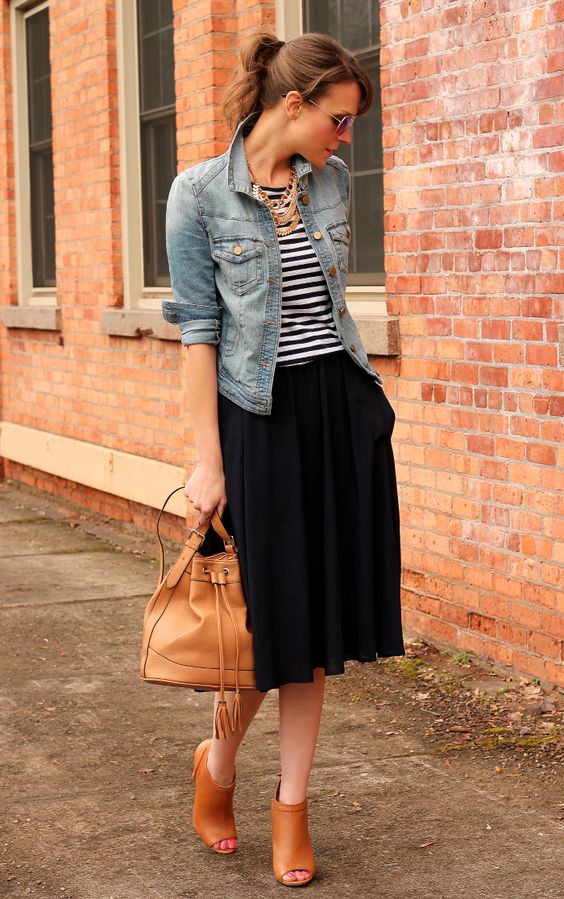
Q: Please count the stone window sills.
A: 3